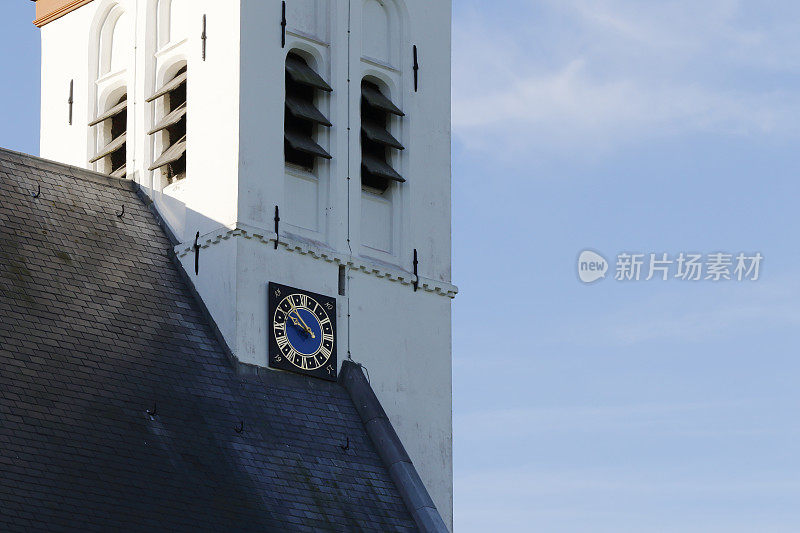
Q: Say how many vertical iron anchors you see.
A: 7